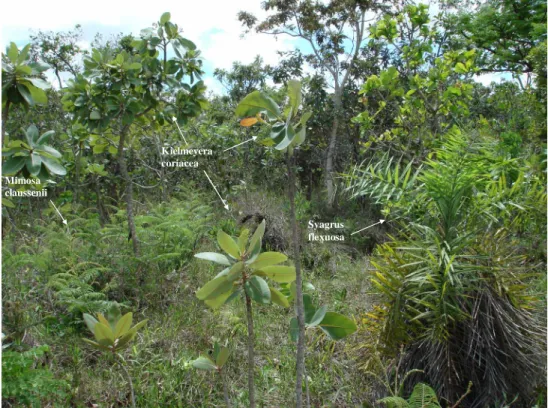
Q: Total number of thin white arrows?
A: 5